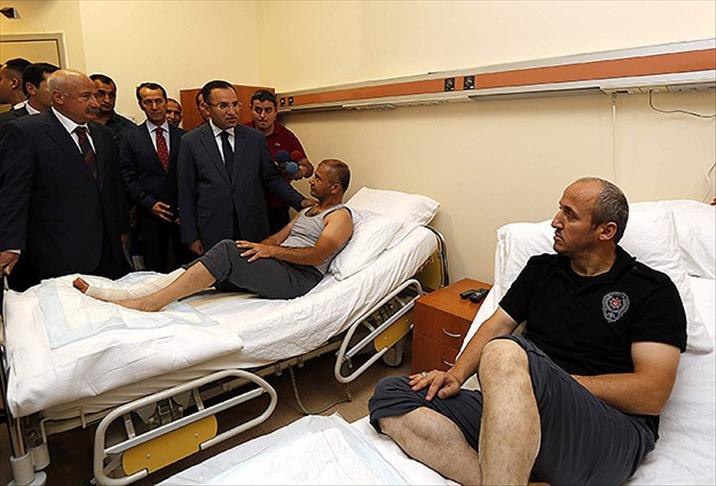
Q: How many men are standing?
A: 9